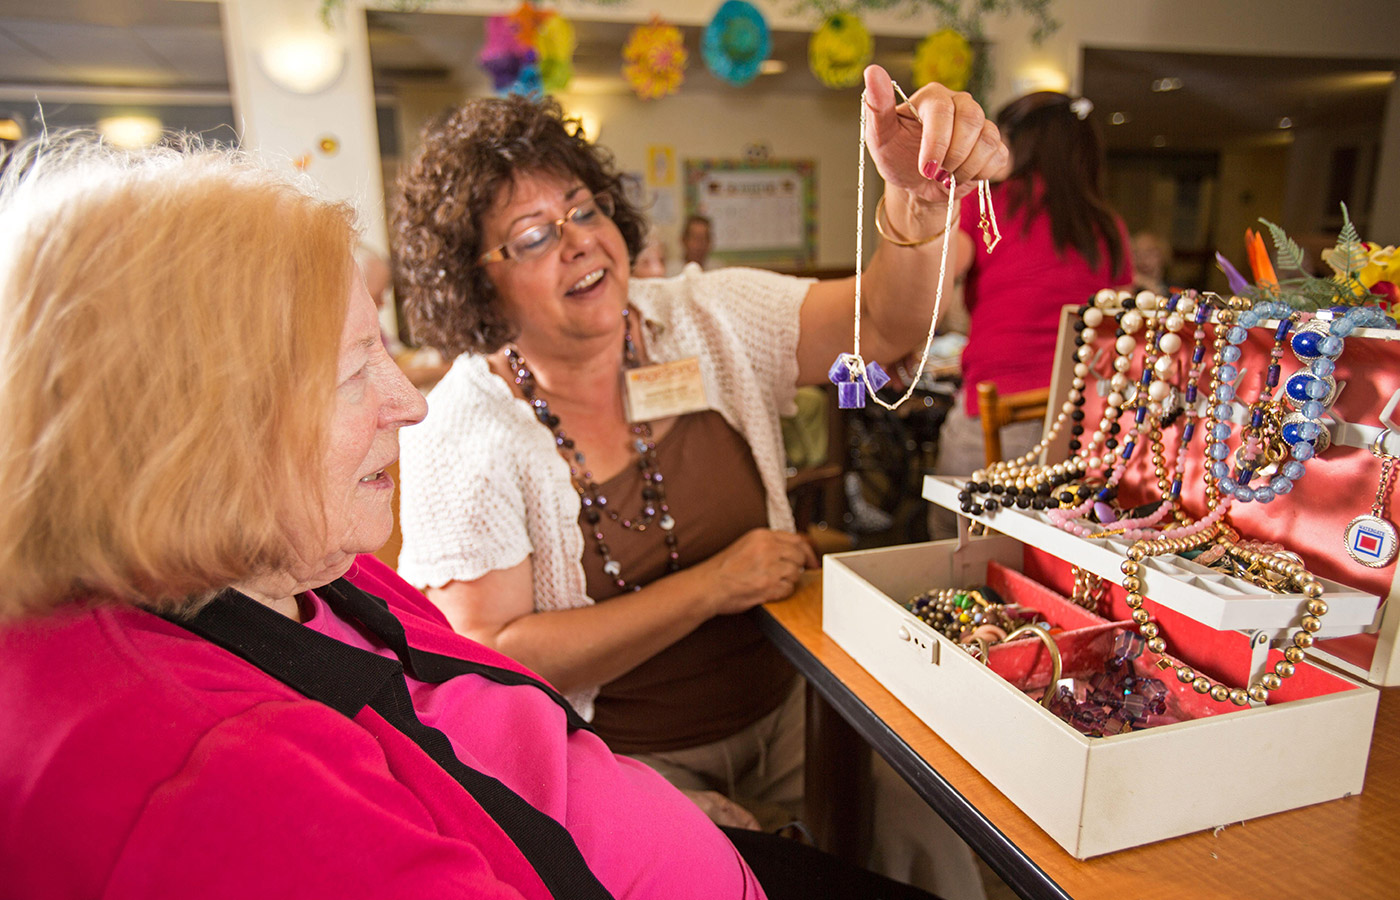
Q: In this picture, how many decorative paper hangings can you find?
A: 5